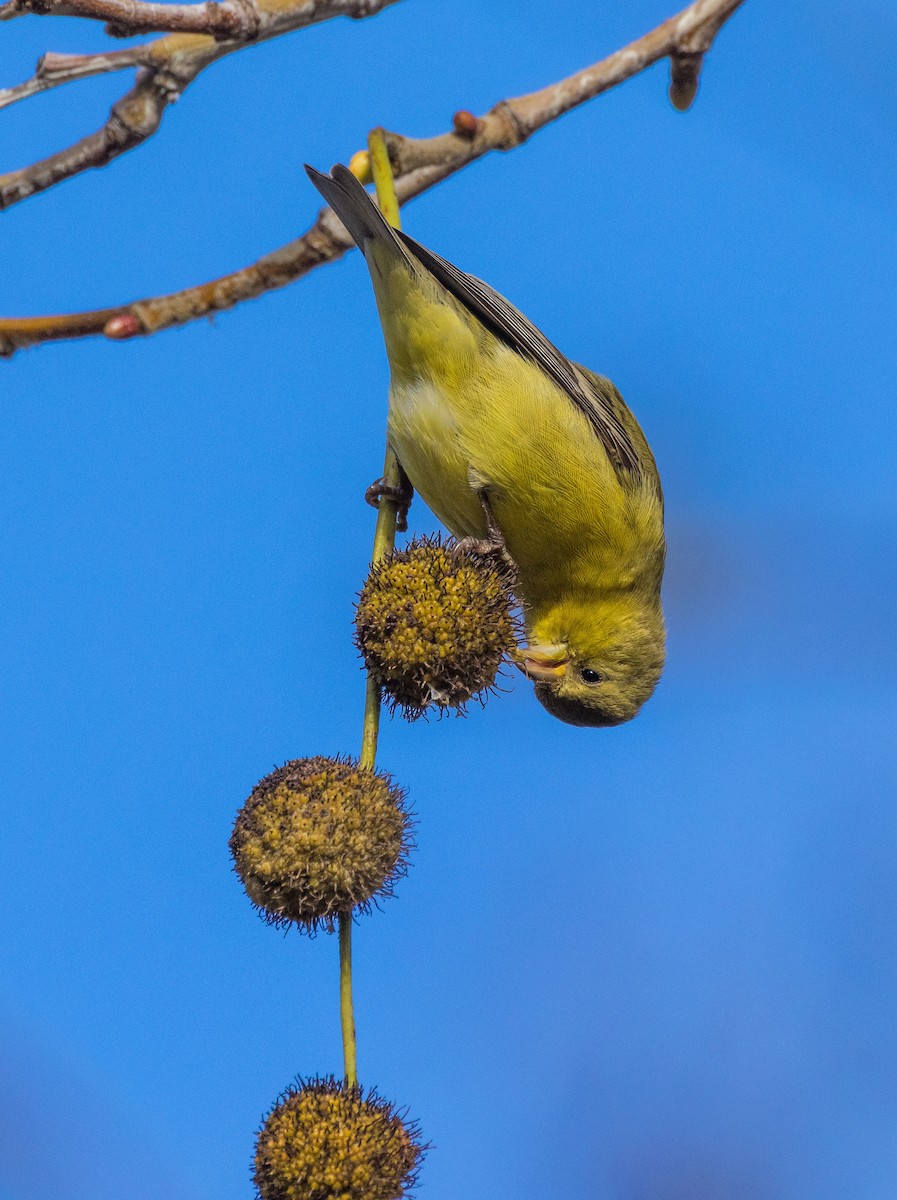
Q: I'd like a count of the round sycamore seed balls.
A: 3